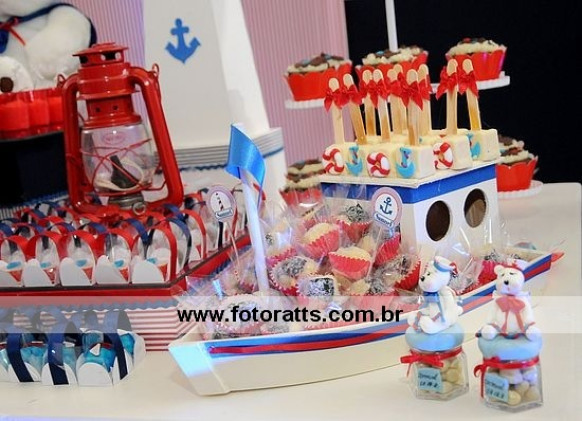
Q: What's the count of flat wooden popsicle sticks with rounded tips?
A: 10